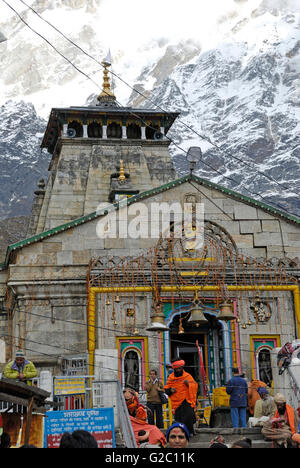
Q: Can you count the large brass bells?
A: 3